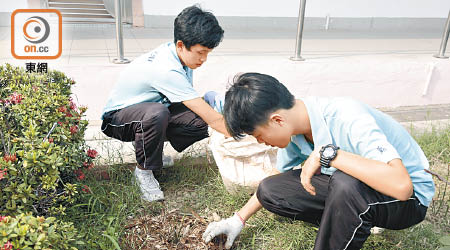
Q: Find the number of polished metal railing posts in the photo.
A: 3